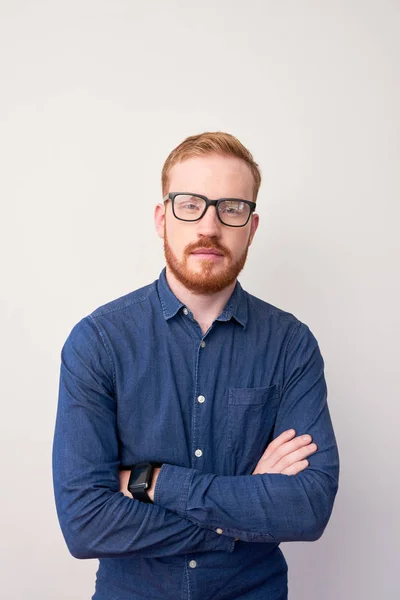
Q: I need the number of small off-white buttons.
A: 6